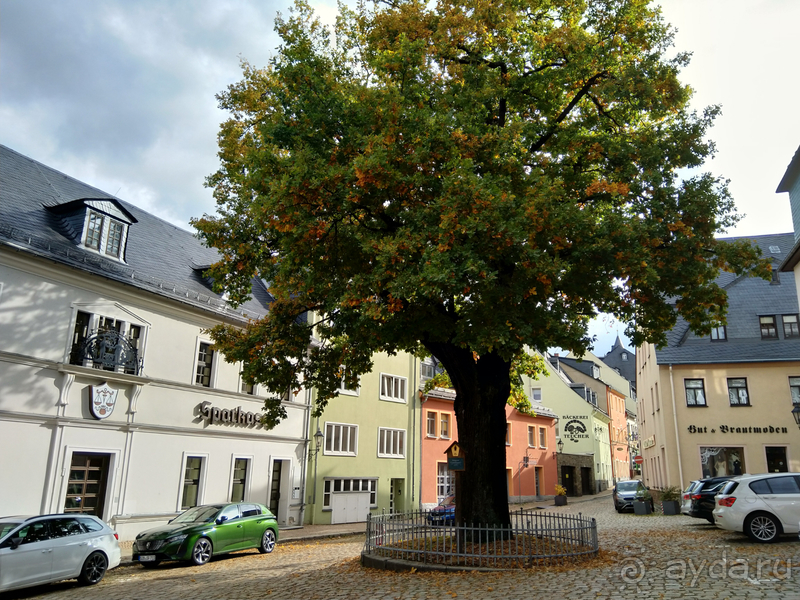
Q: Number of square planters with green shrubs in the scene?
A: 2